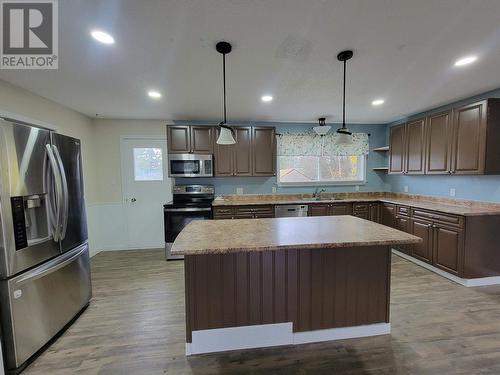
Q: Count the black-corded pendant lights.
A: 2